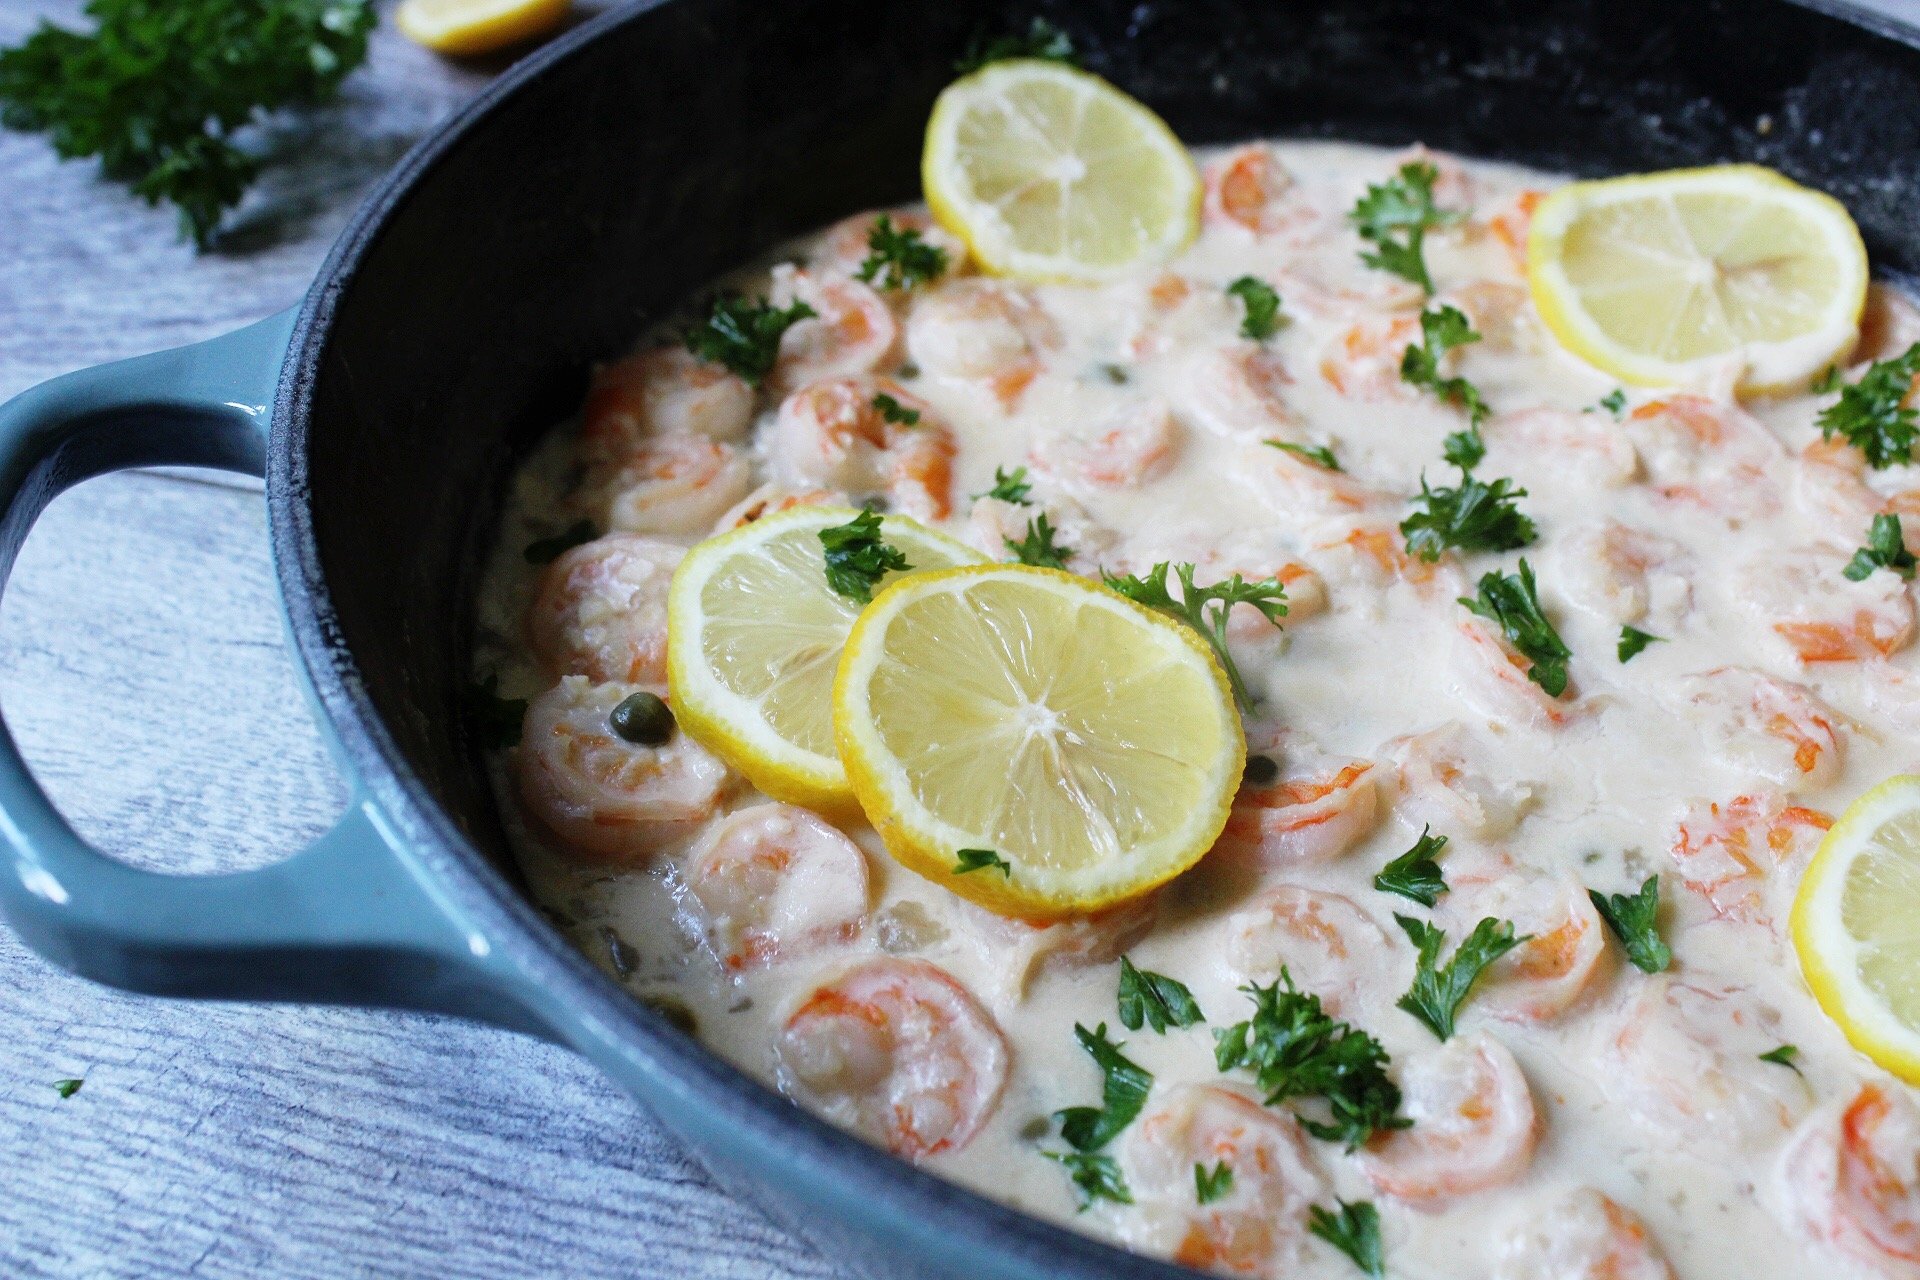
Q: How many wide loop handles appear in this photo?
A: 1